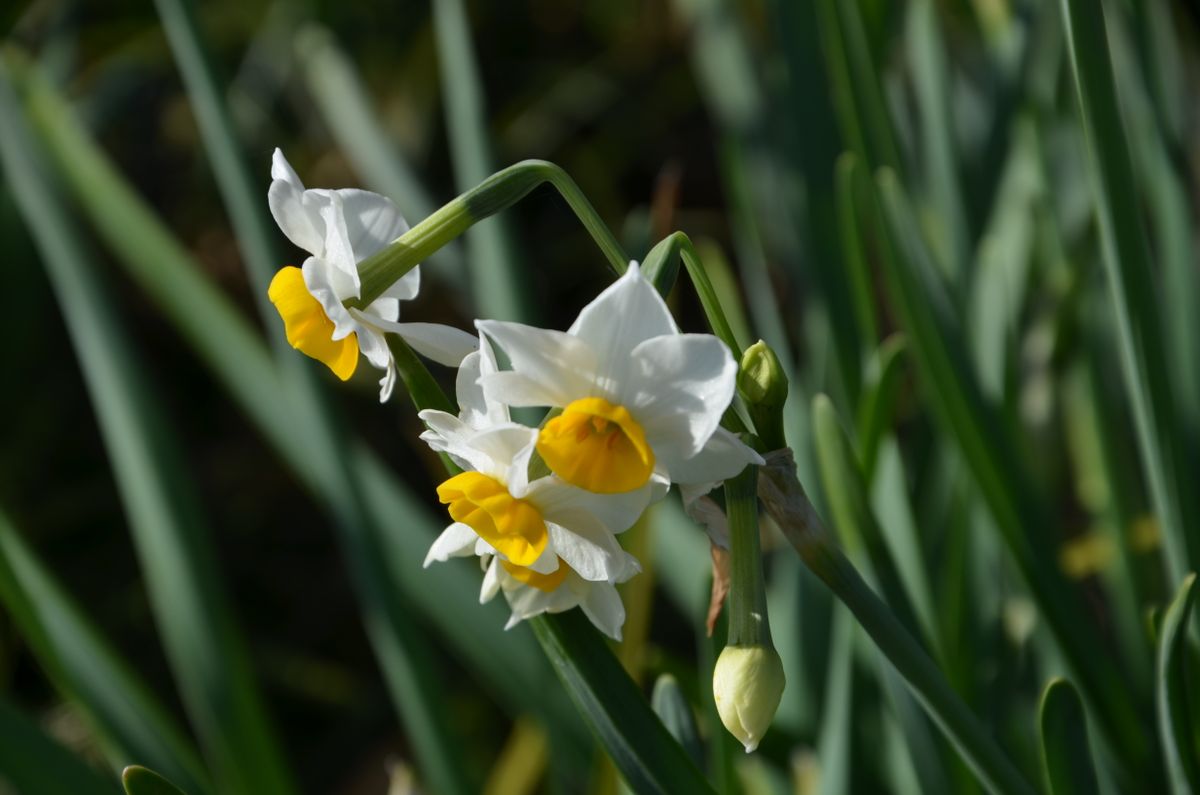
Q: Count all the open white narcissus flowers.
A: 4